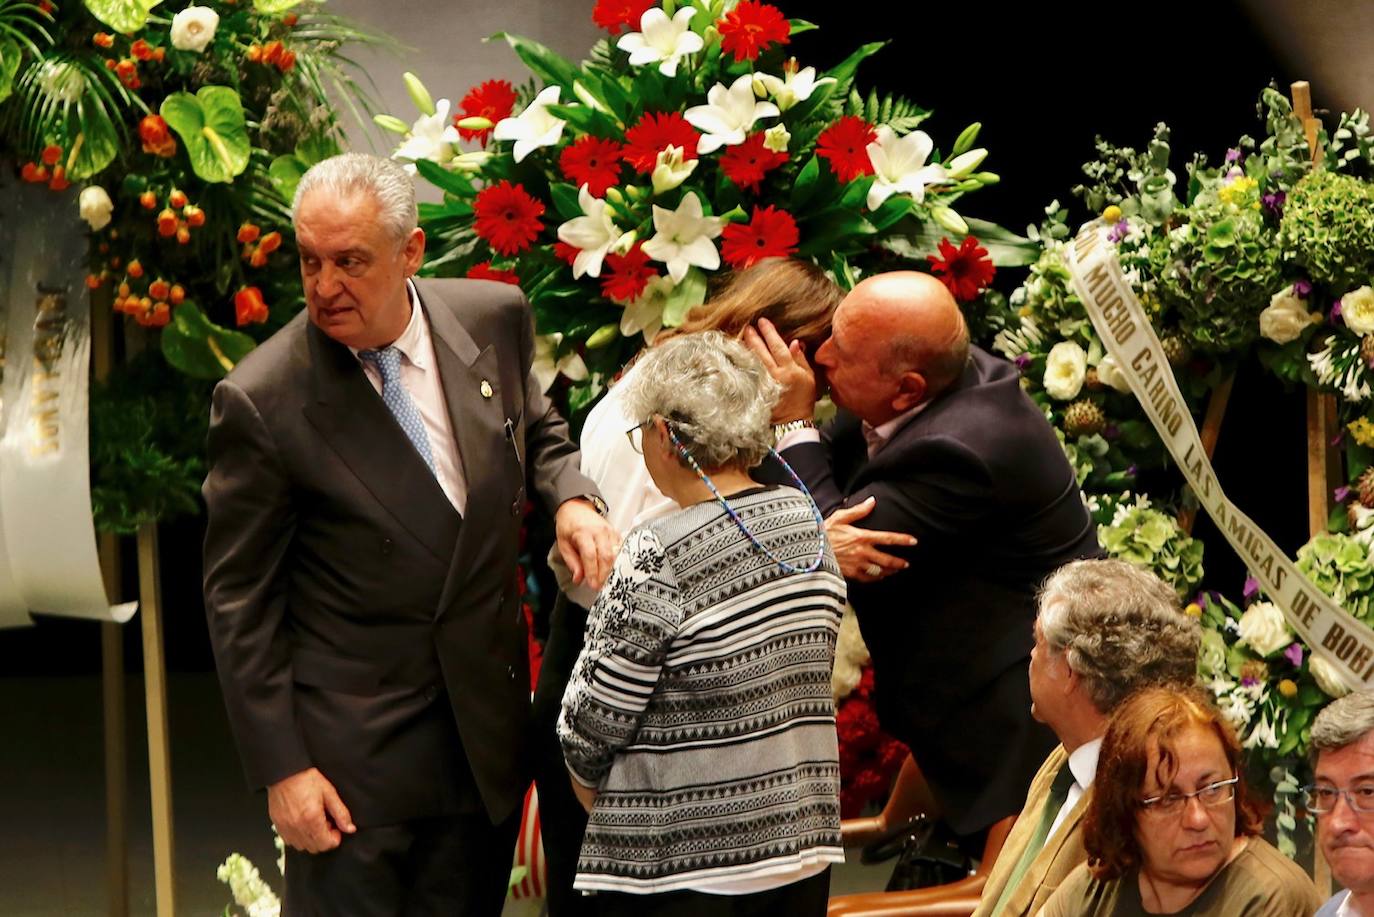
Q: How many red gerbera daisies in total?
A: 13